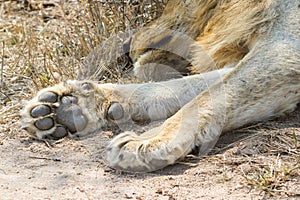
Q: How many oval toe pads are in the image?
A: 4